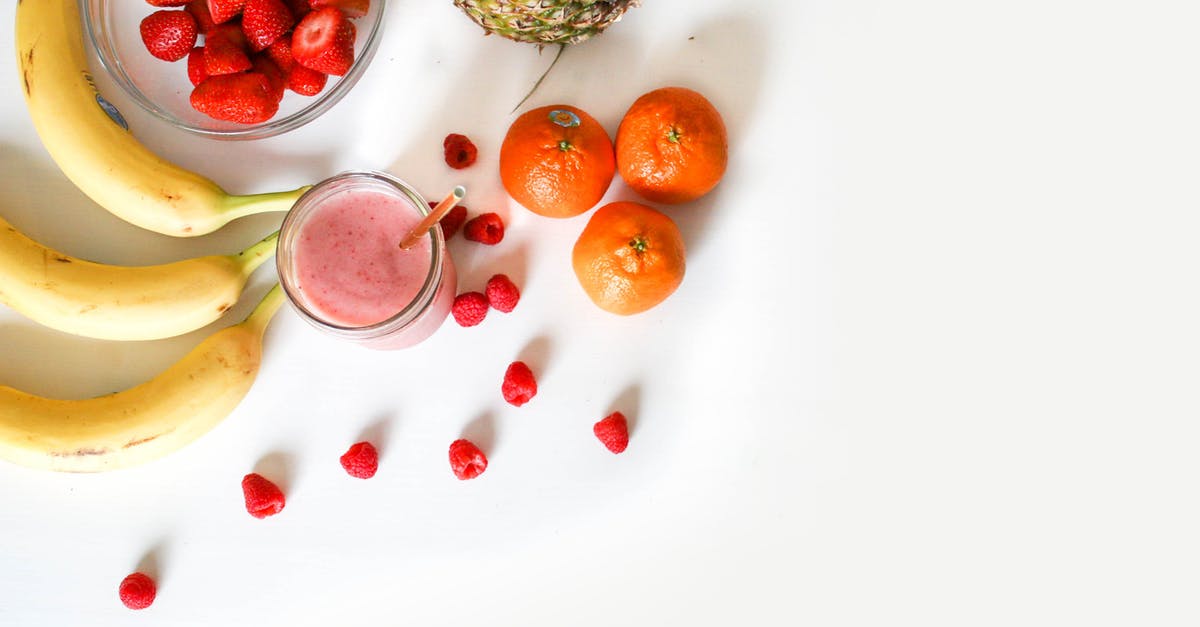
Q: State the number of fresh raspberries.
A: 11